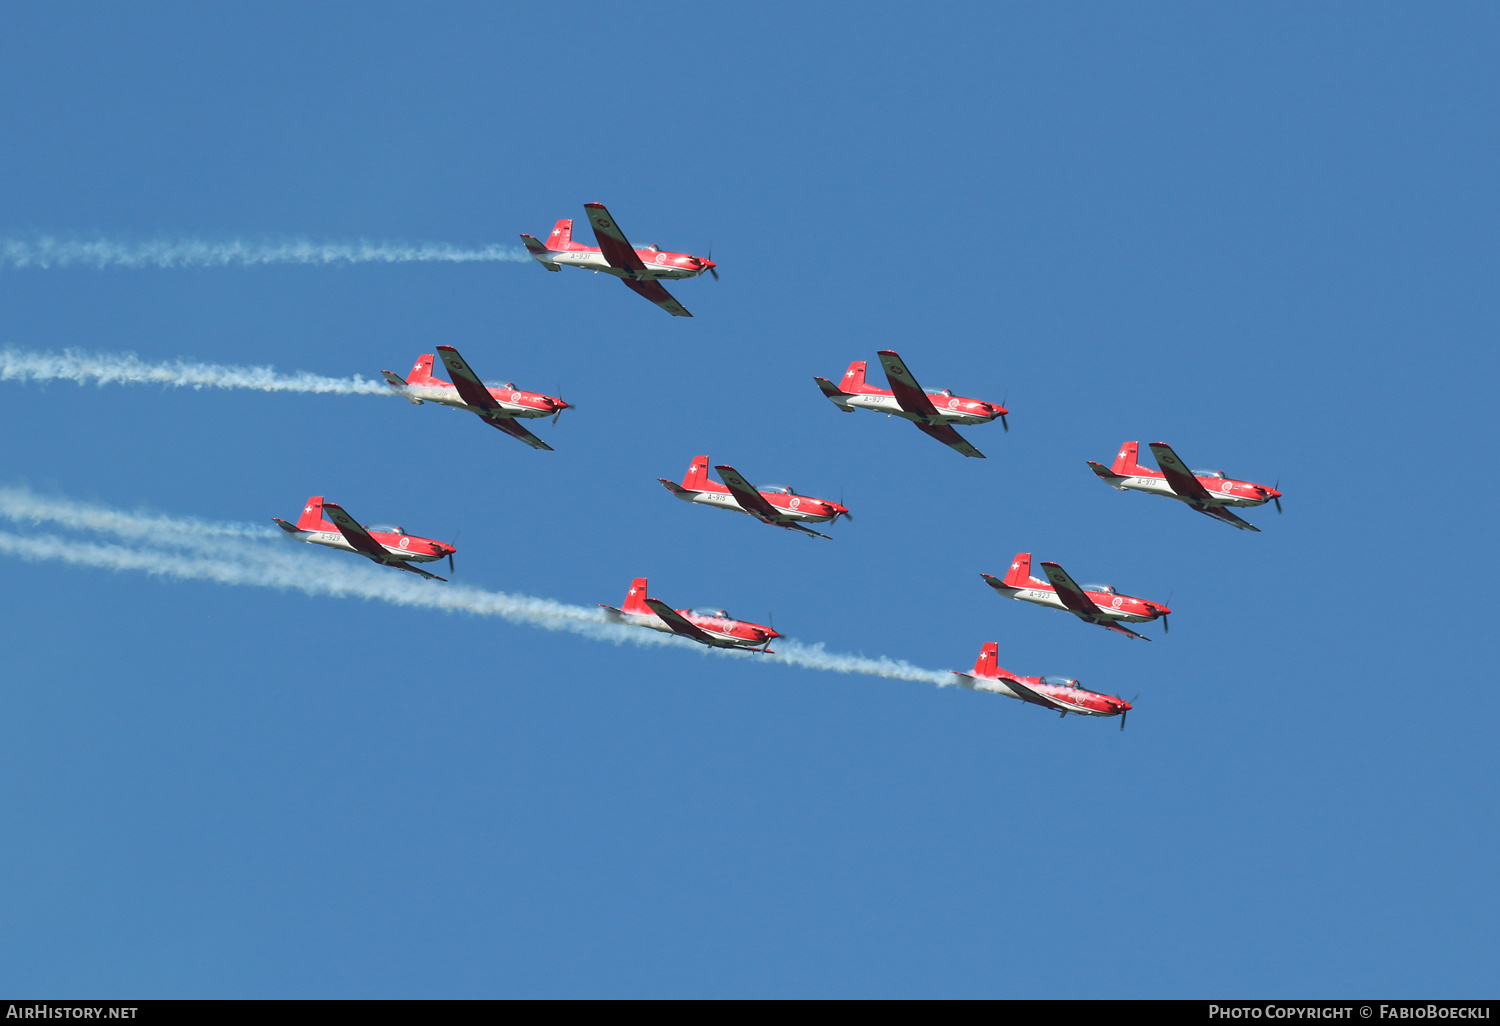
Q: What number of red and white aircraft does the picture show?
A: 9